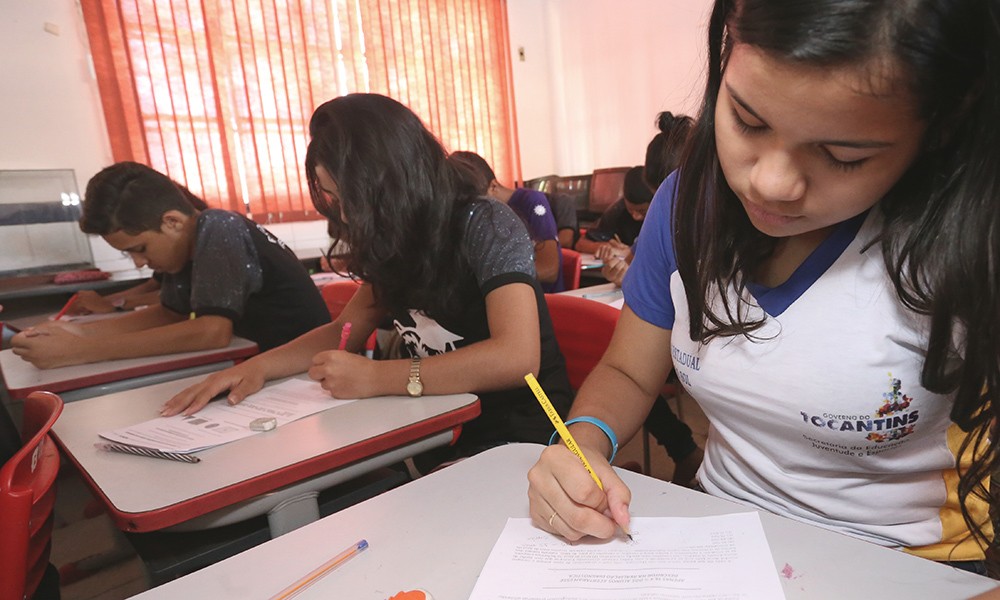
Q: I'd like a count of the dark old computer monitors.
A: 3